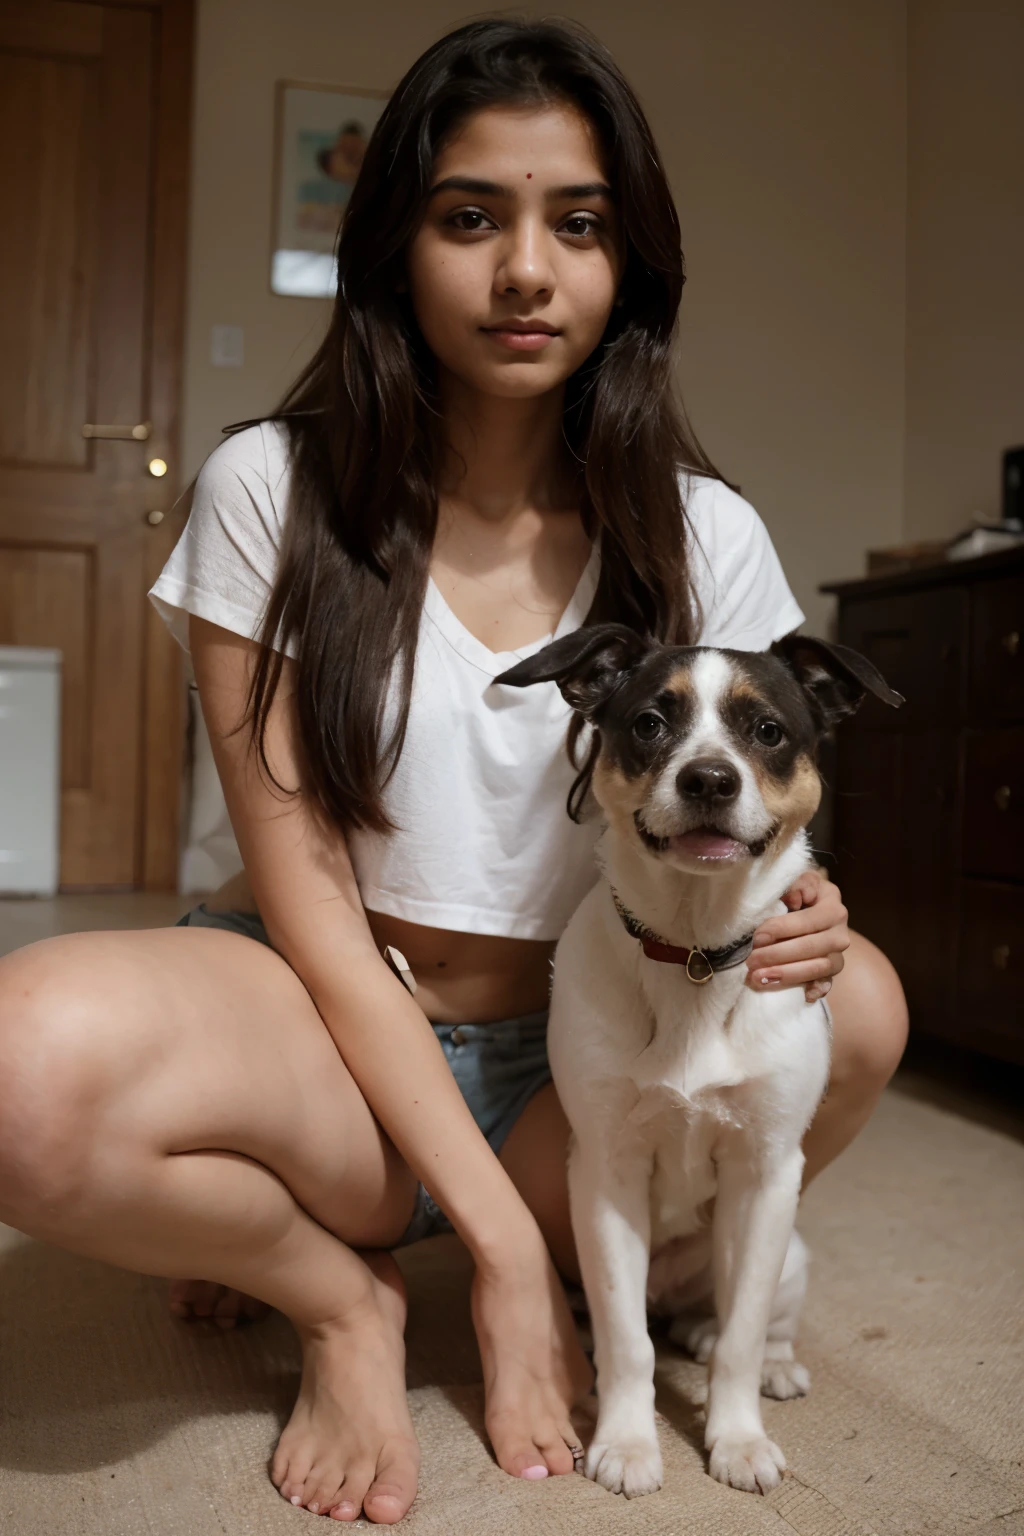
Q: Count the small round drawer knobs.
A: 3